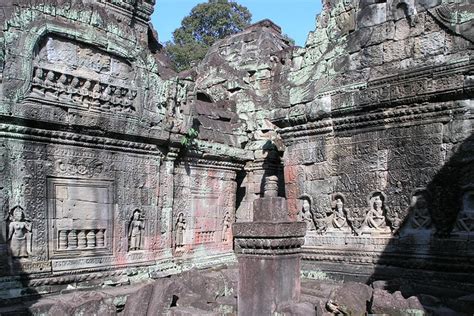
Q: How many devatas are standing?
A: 4